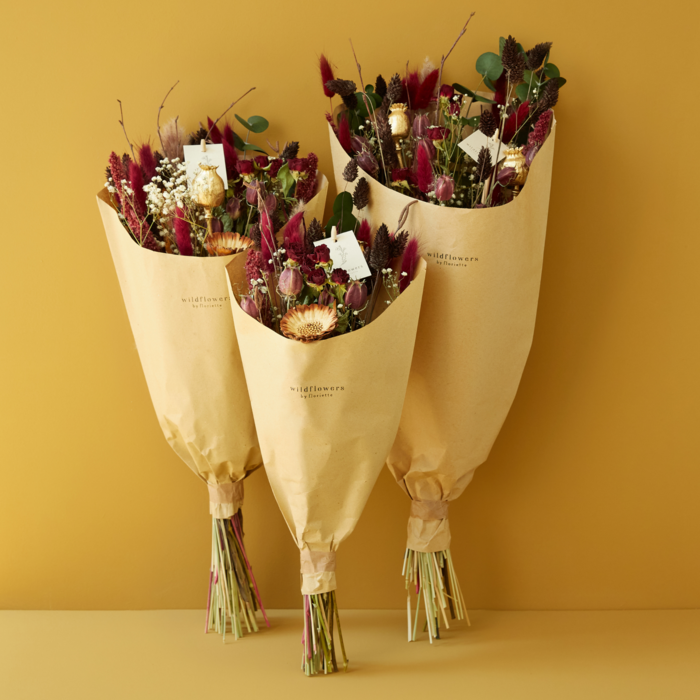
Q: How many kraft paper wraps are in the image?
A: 3